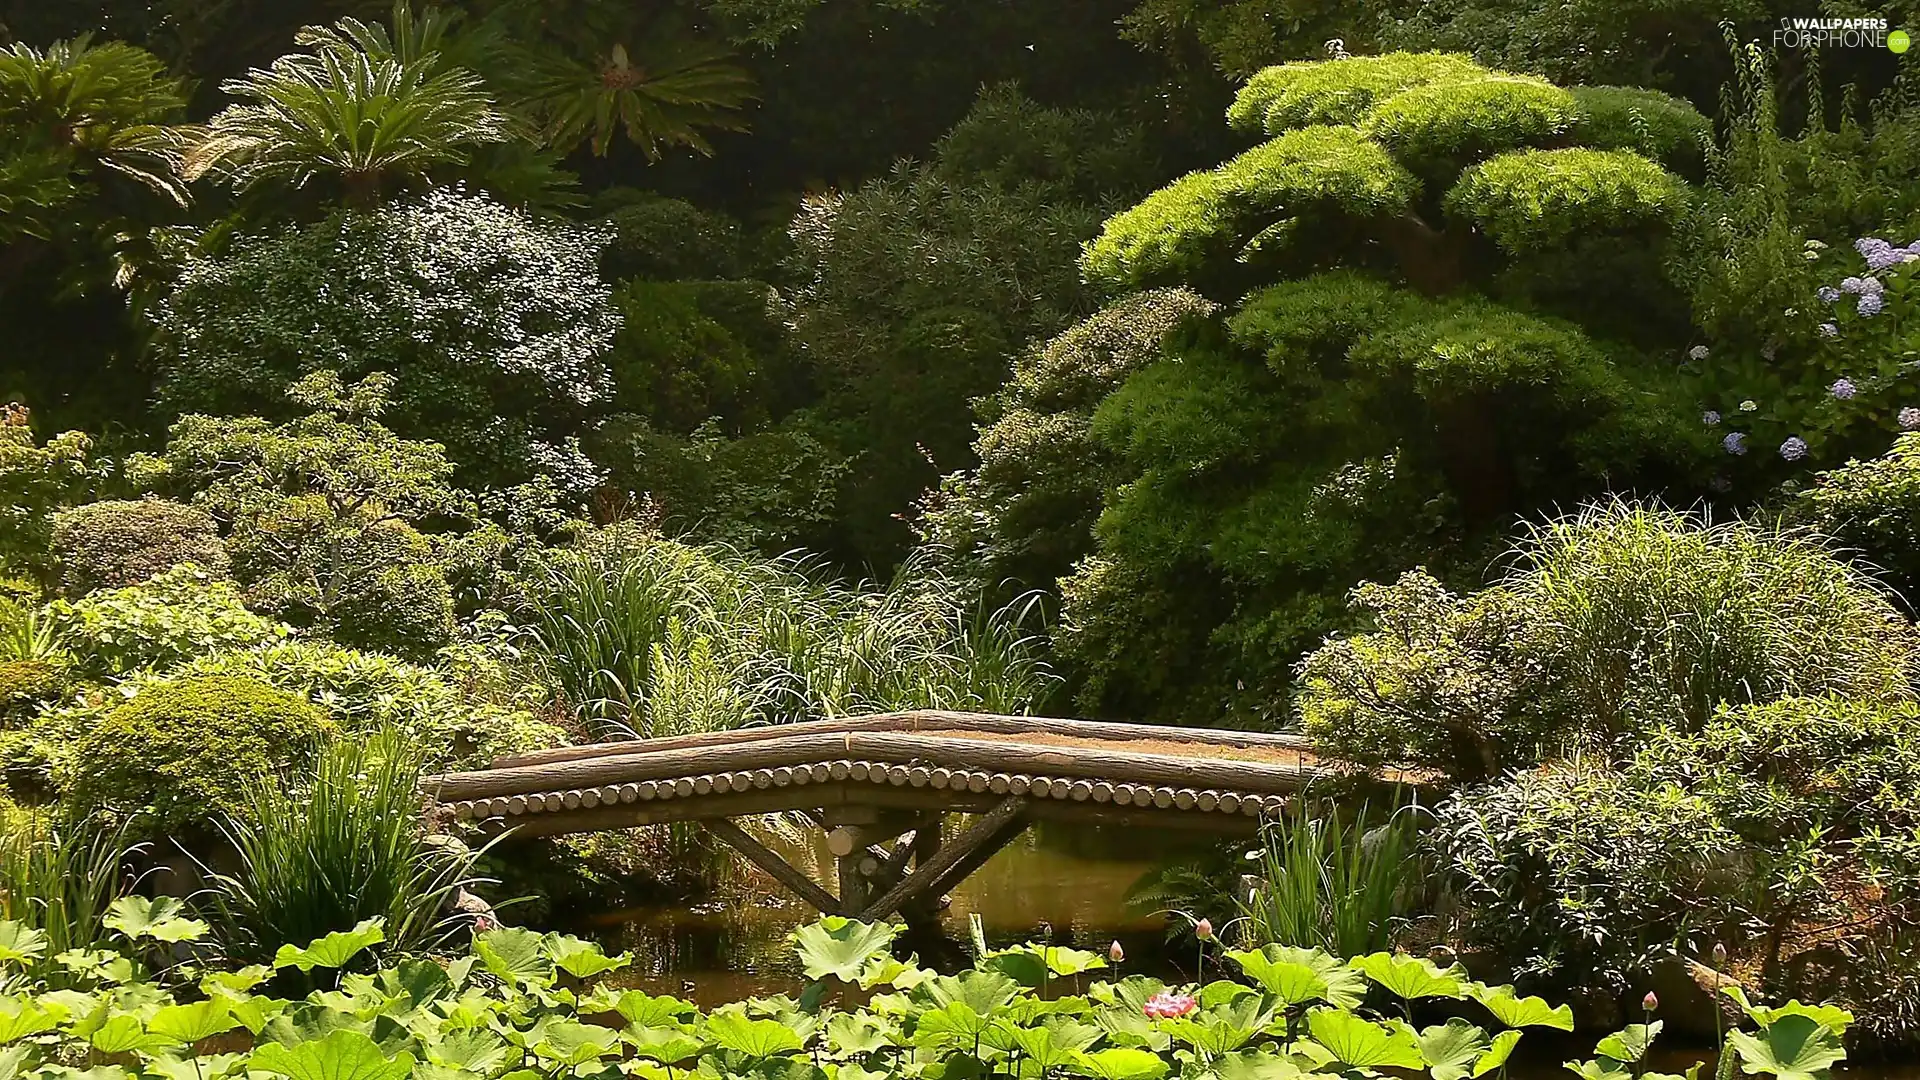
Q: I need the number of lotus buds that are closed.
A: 6